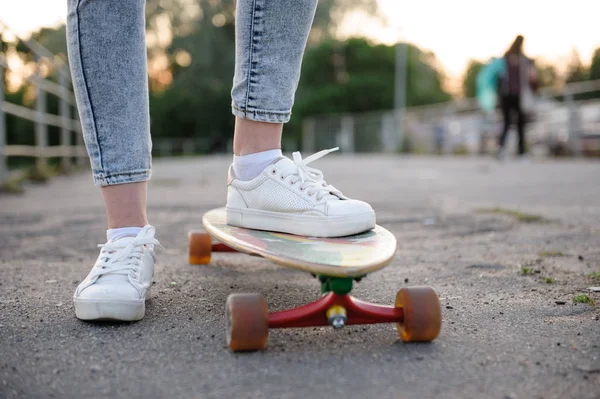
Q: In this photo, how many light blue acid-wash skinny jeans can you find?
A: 1